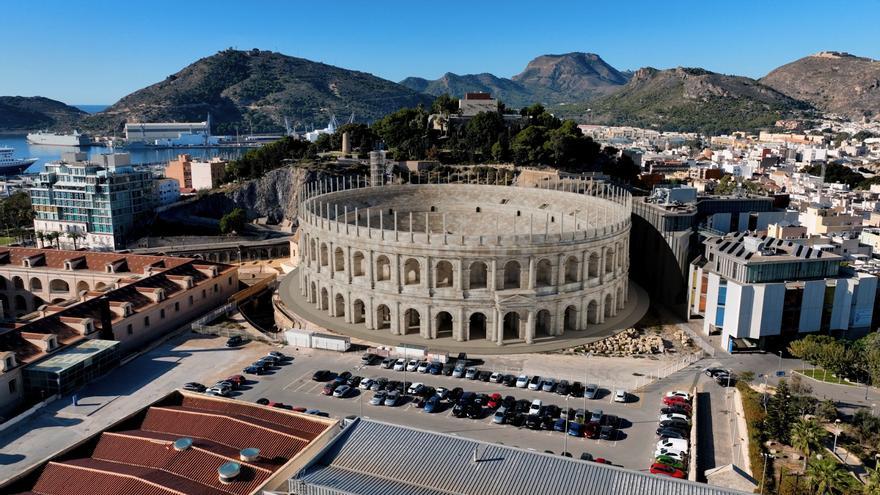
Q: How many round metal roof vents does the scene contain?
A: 3